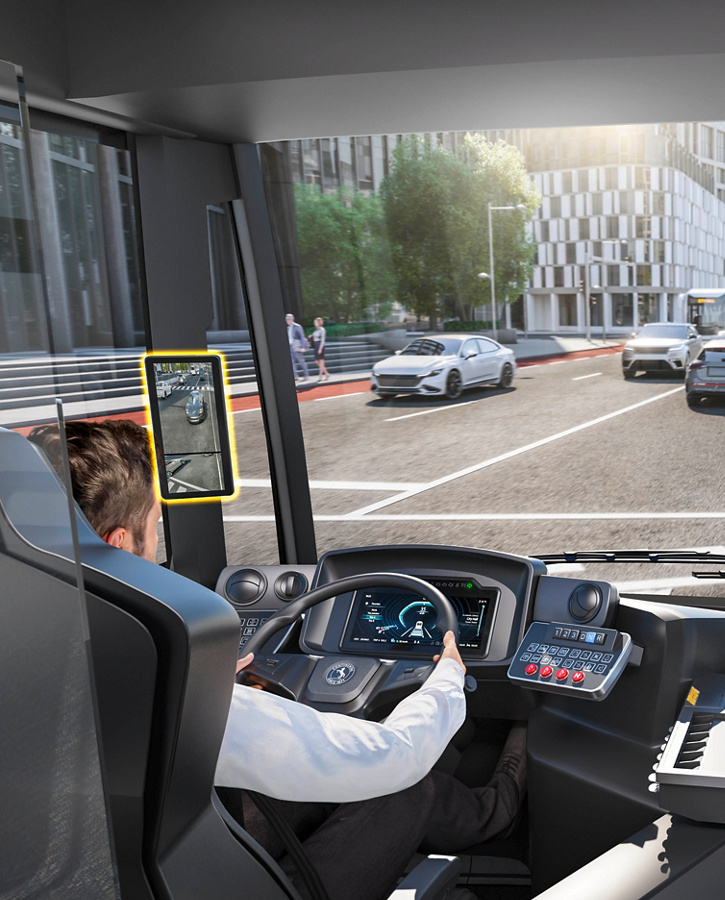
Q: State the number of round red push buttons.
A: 4